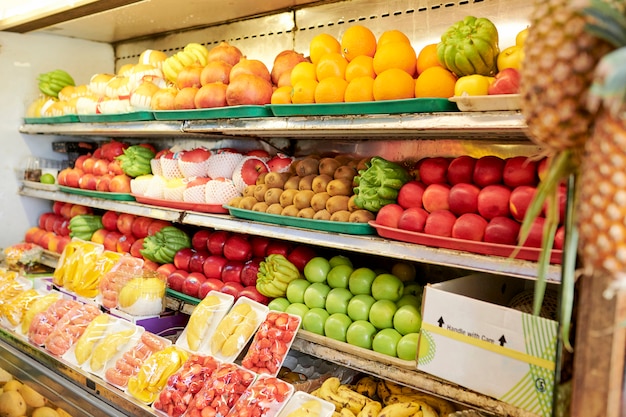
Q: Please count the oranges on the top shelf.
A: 14